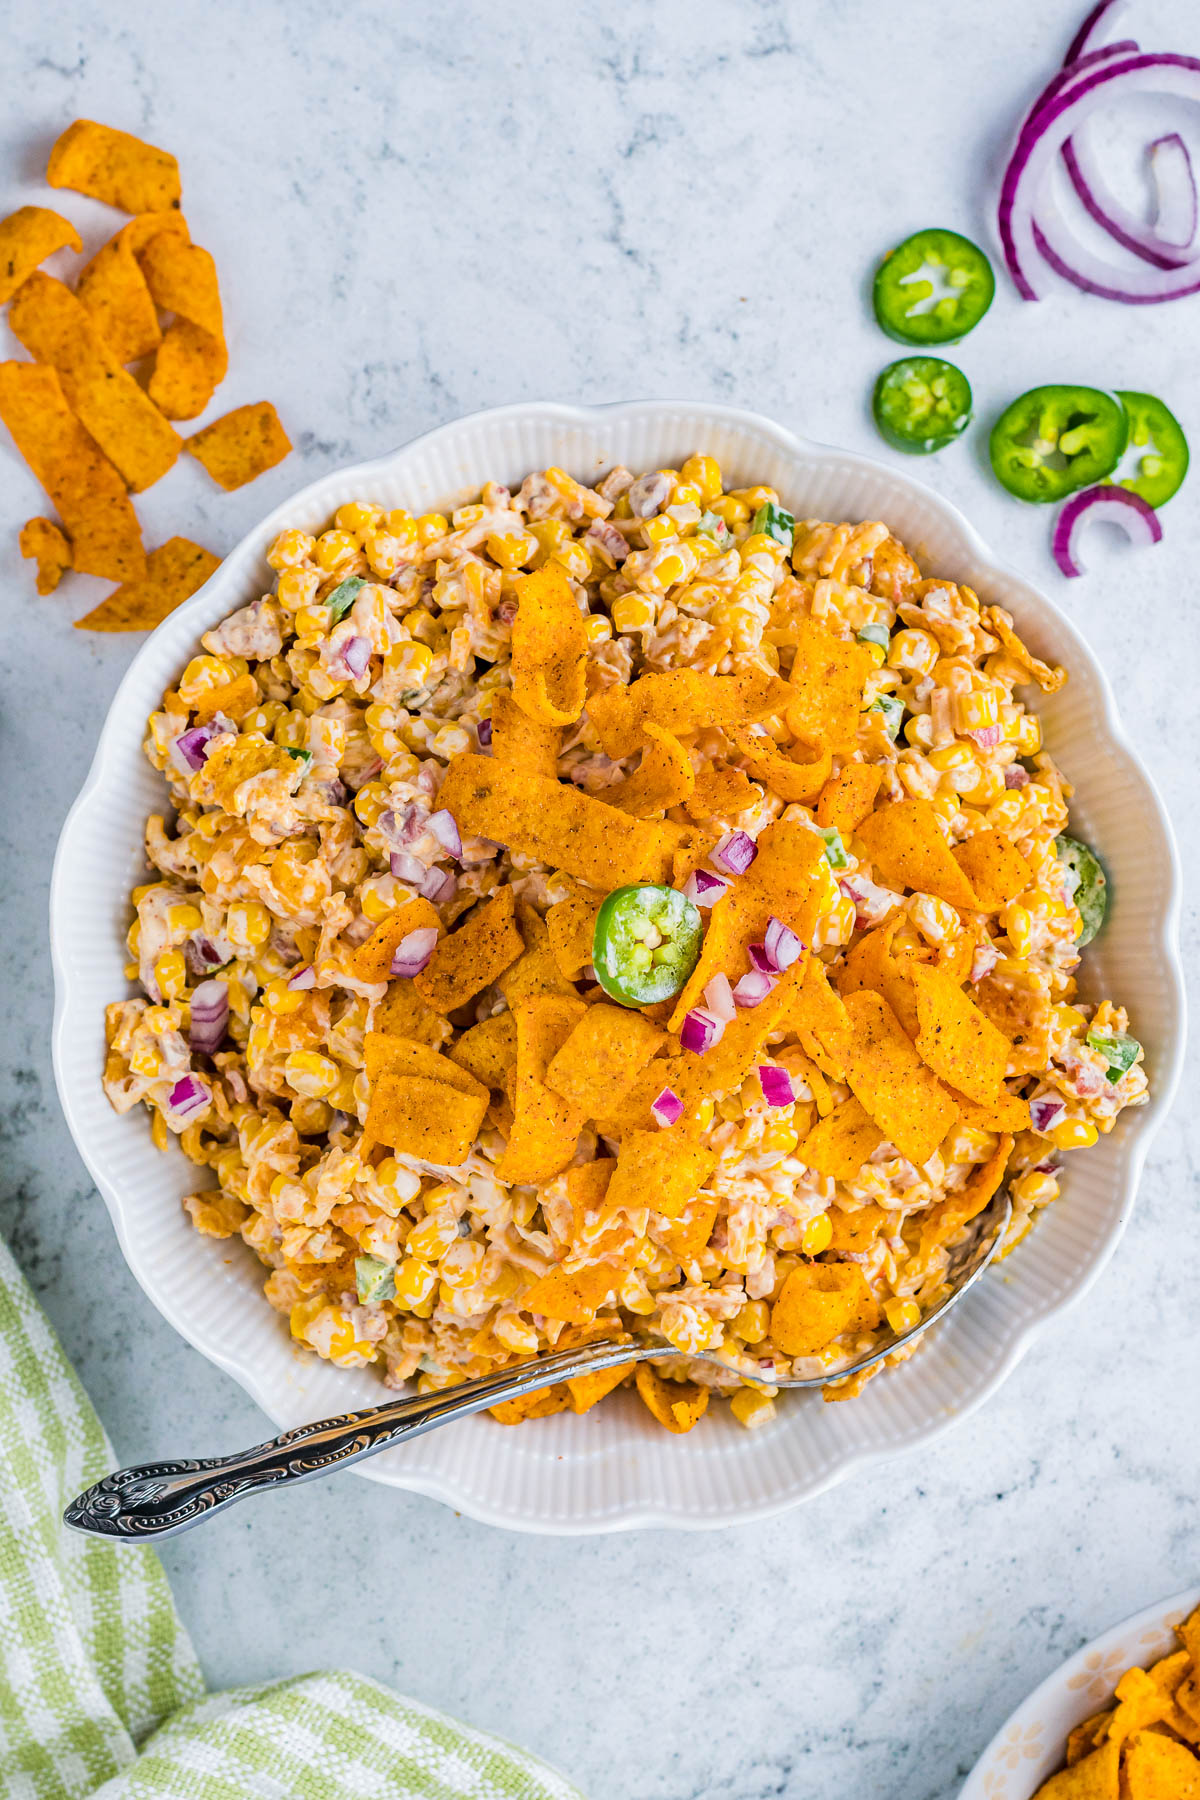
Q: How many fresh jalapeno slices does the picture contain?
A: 6